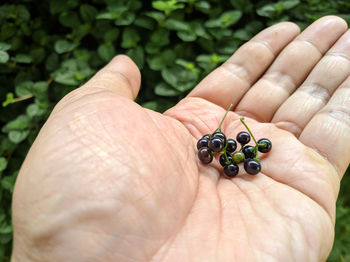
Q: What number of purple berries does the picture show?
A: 12